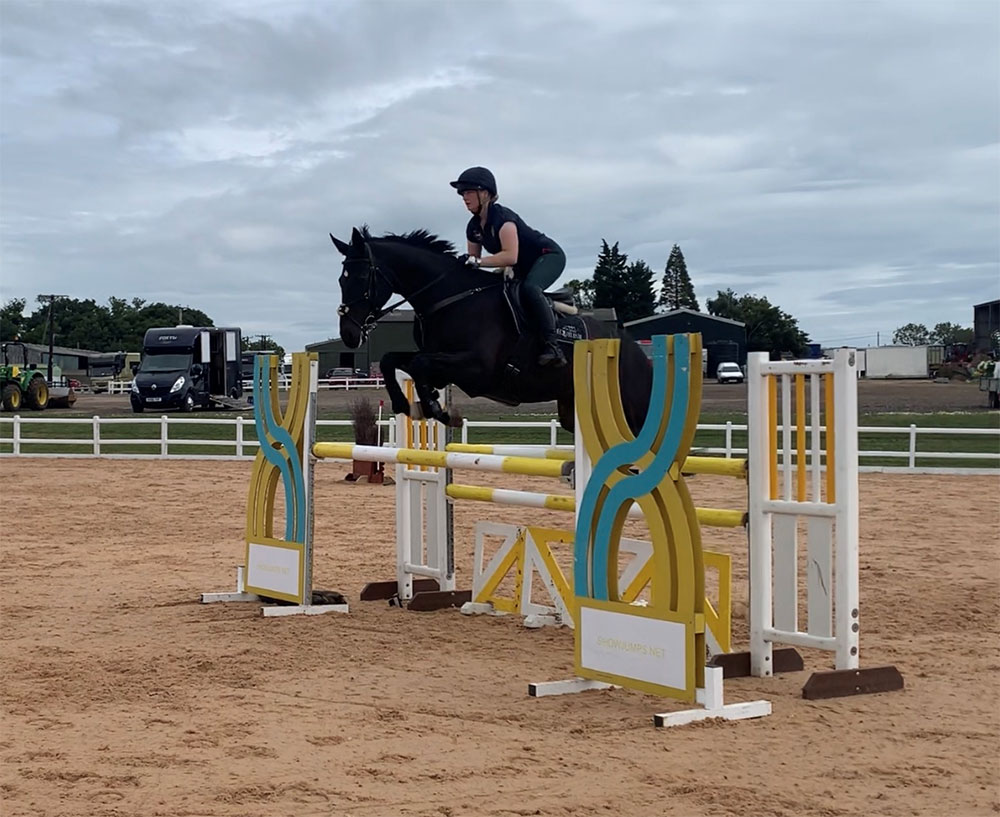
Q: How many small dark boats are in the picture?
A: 0